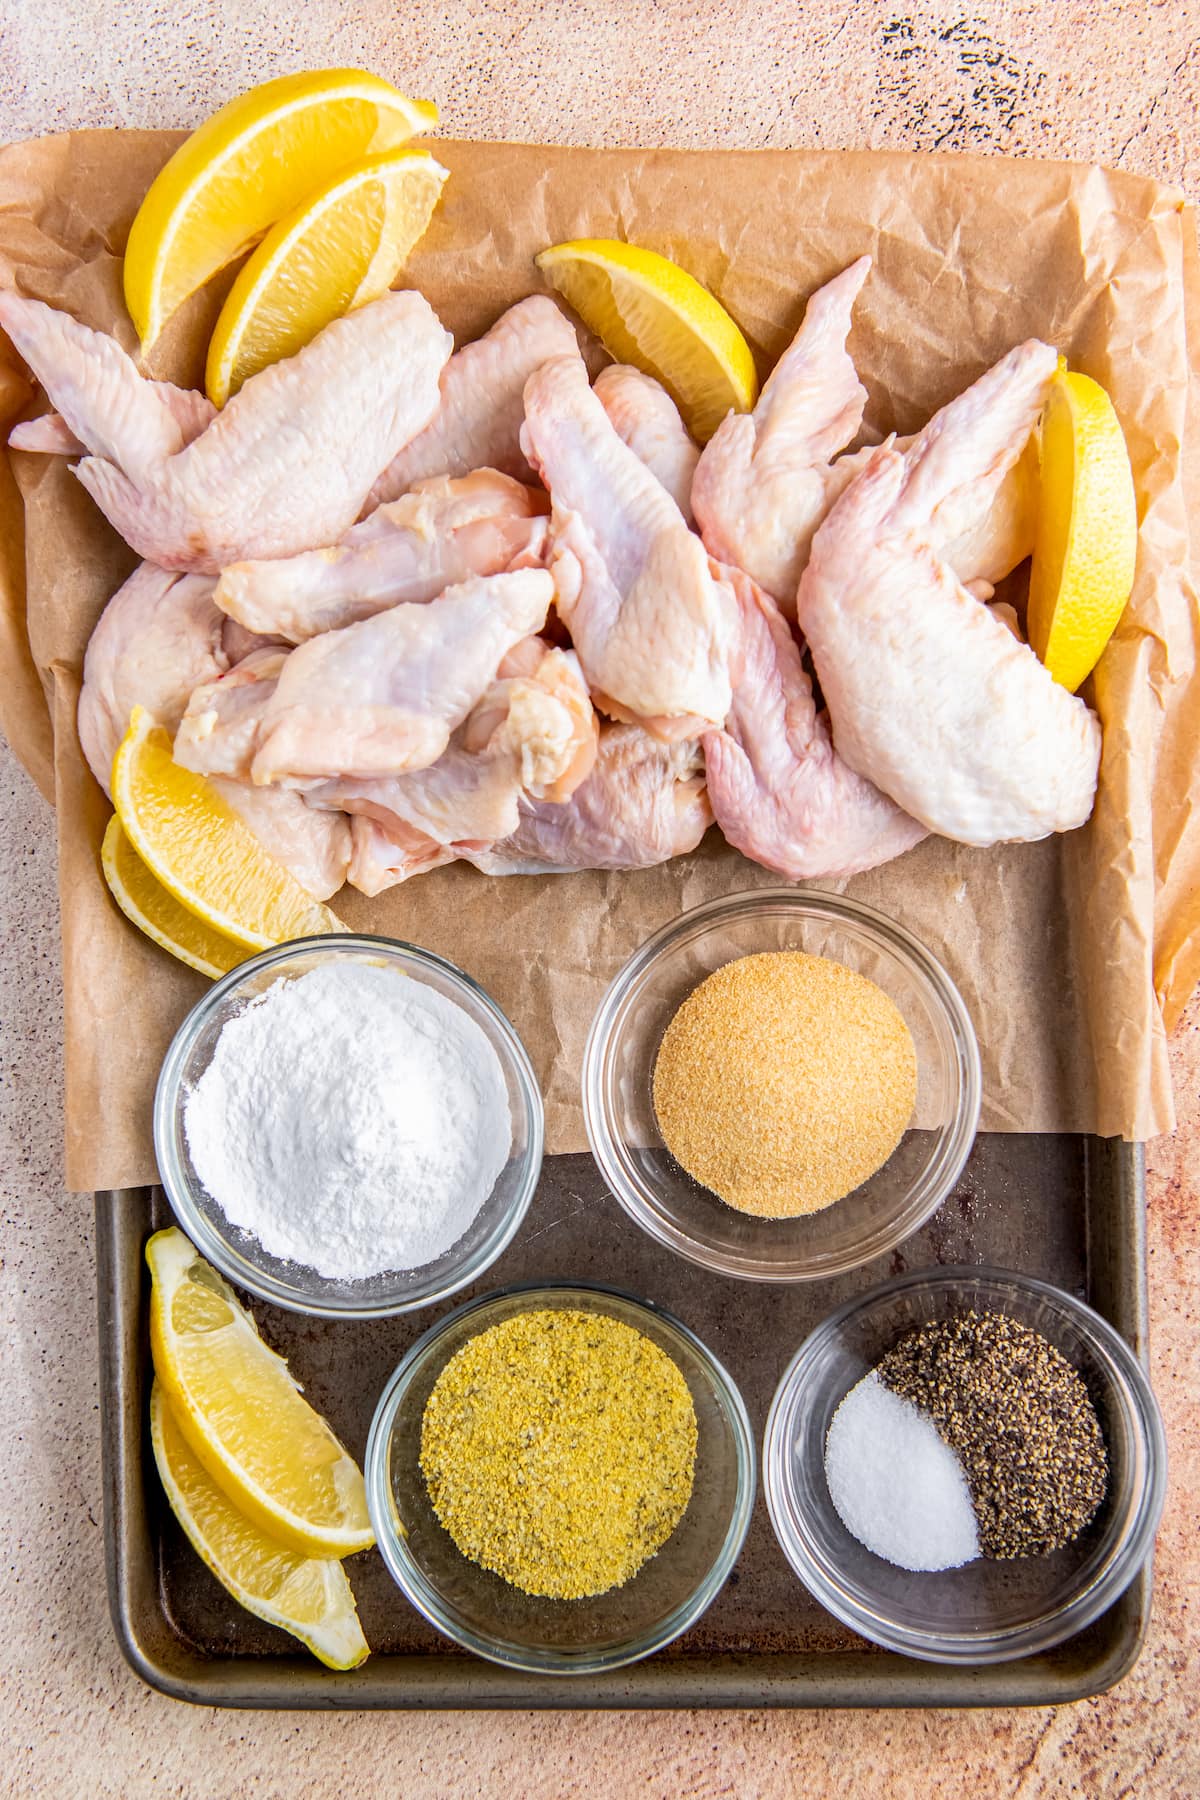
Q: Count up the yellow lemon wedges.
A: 8